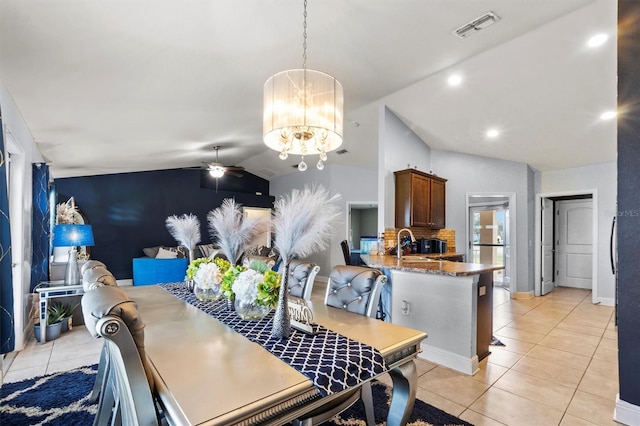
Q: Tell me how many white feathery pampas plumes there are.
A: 3